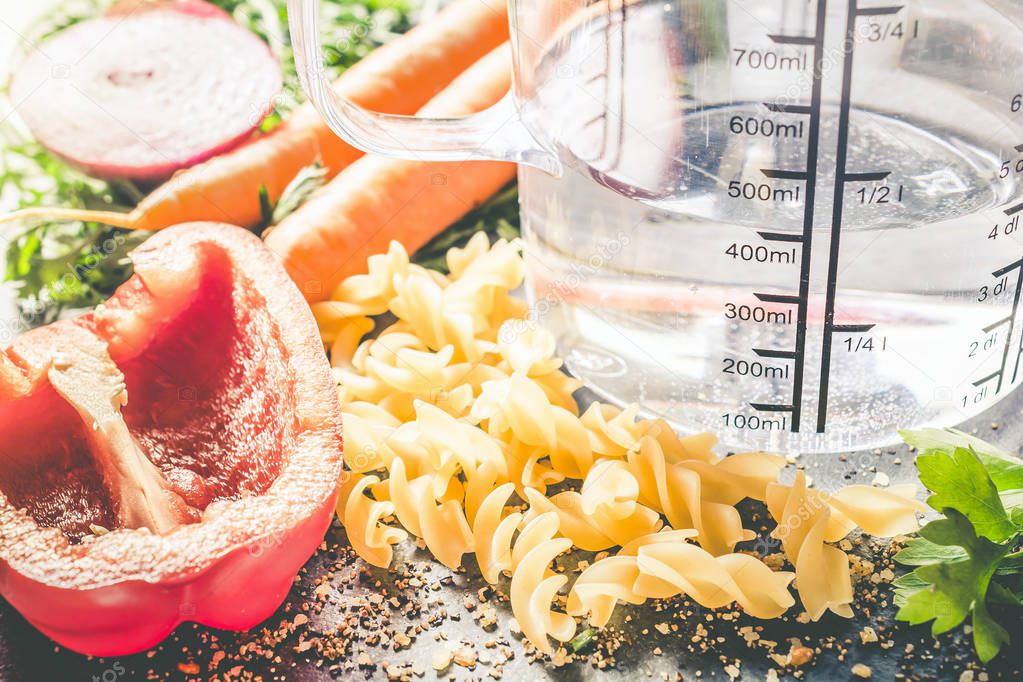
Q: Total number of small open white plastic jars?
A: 0